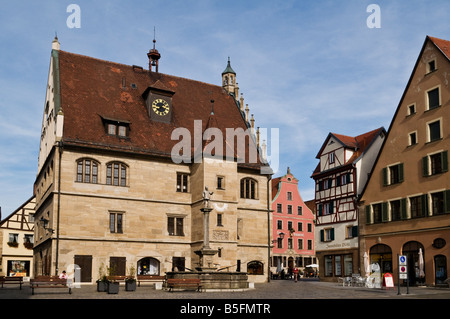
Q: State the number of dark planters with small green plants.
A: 3